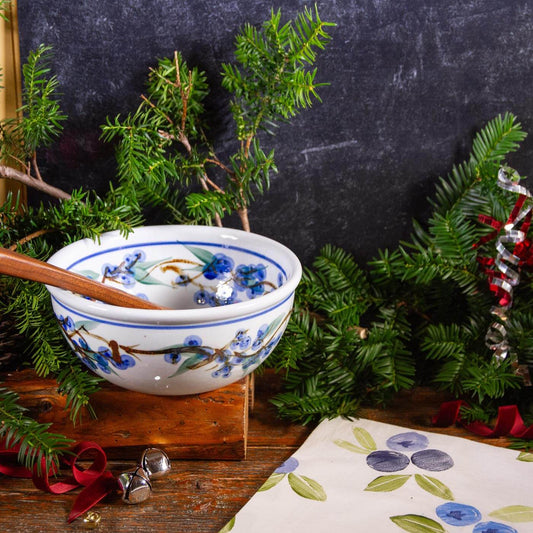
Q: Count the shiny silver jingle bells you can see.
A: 2